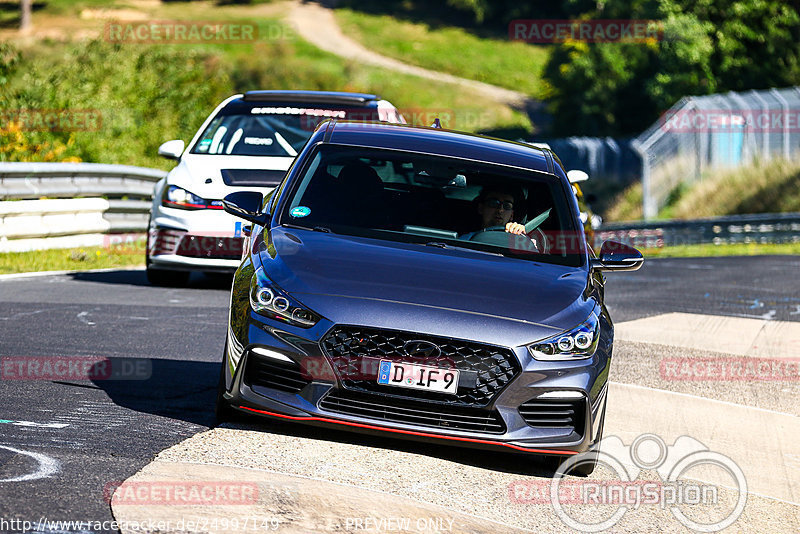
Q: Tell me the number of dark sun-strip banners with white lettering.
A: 1